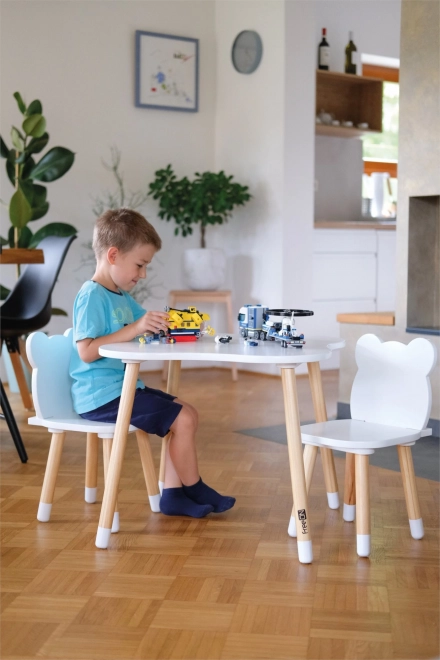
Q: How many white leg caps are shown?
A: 12